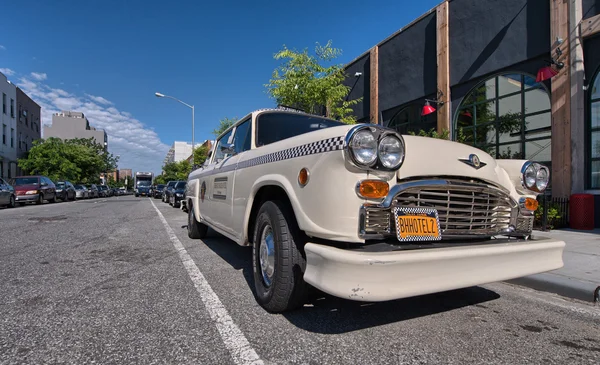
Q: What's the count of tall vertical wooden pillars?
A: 3